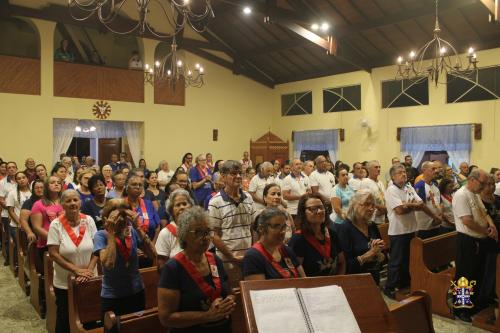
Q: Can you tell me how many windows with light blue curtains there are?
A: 2